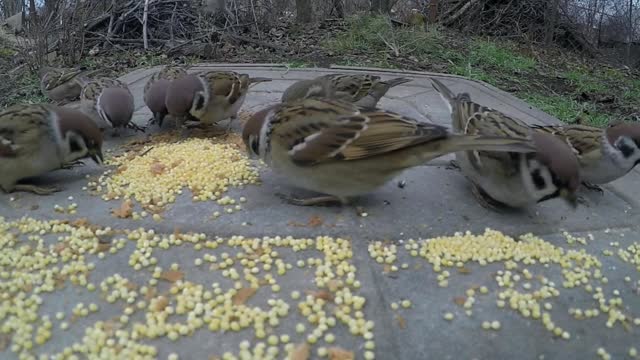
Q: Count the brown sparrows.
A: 9